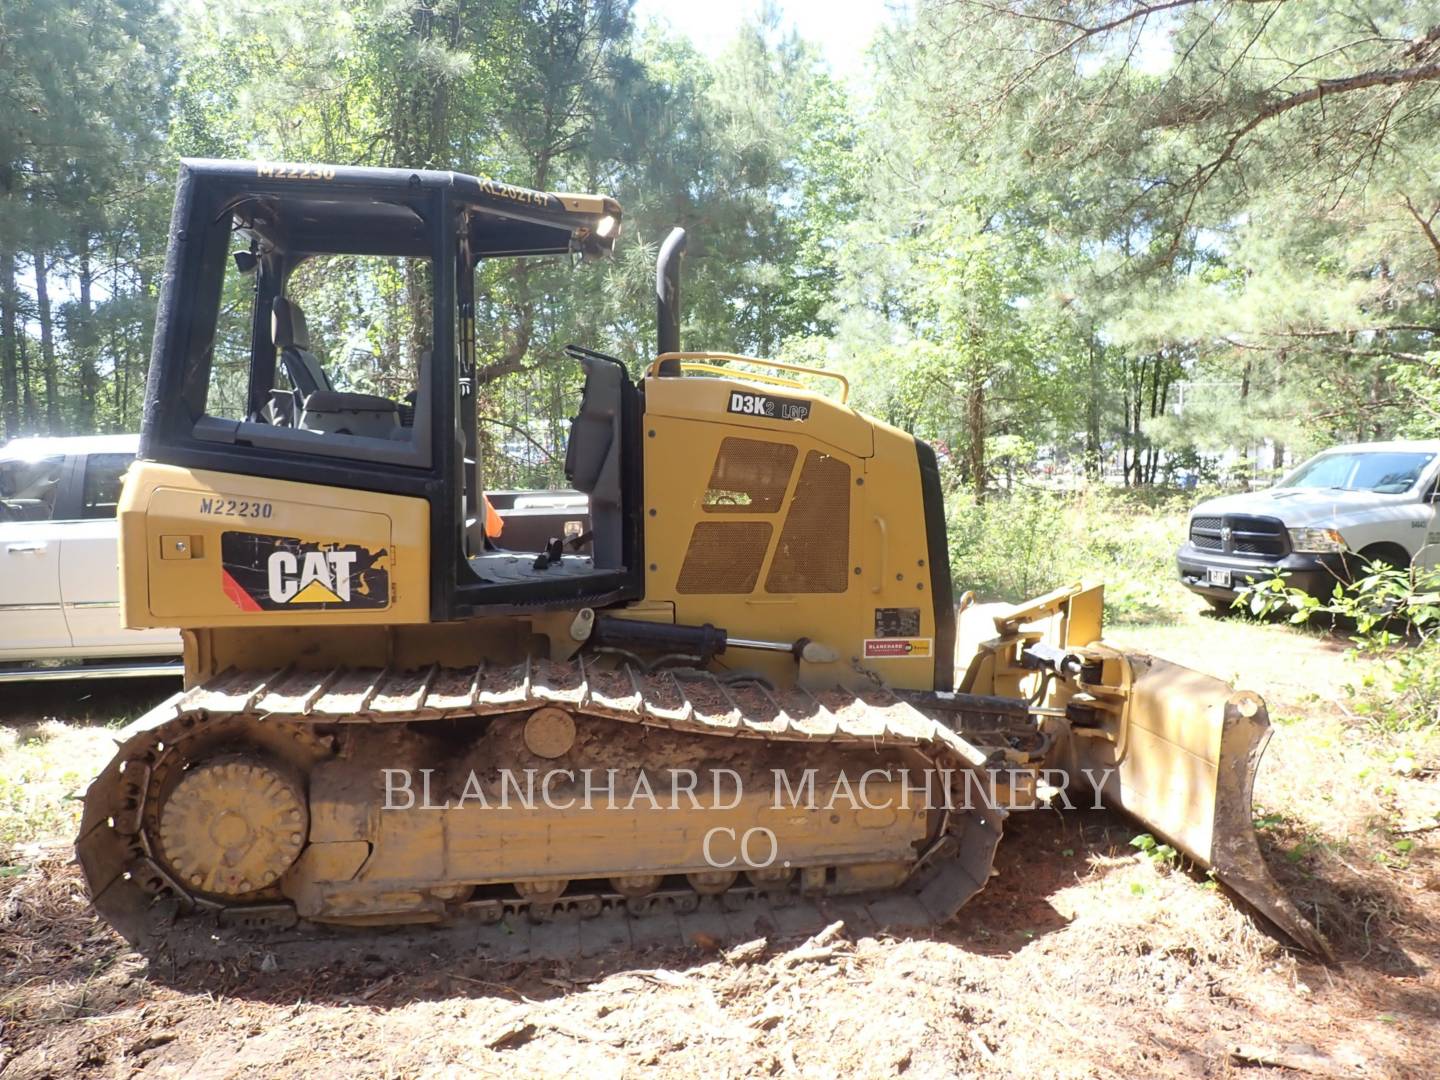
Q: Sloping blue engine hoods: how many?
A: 0